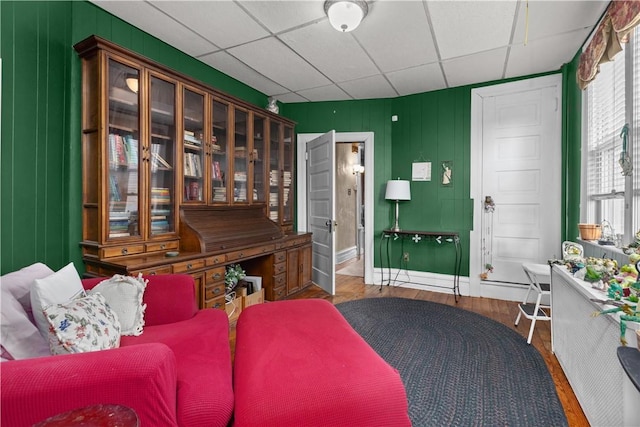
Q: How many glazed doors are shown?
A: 8